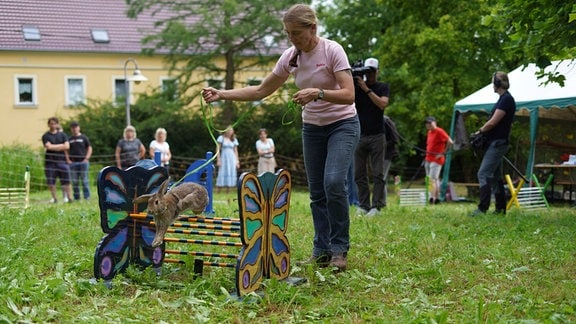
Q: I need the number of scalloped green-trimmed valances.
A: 1